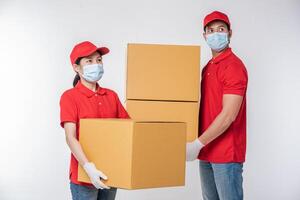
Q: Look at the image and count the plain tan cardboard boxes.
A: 3